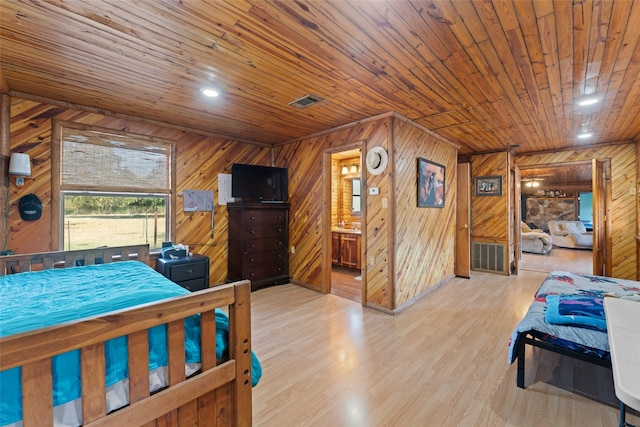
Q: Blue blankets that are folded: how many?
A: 1